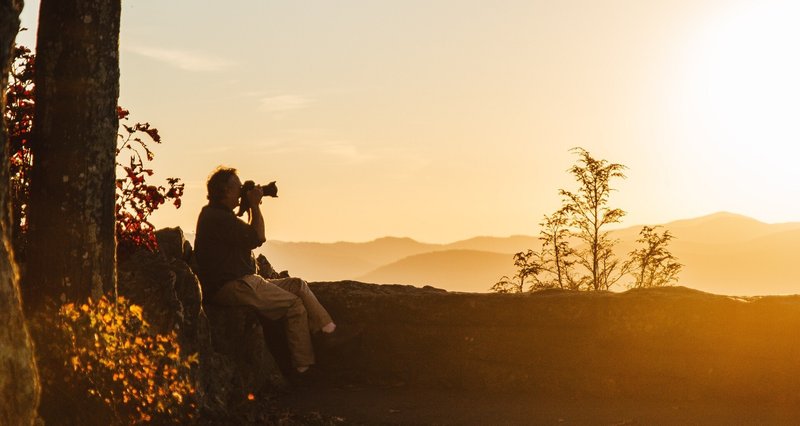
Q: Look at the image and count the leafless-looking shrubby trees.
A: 4